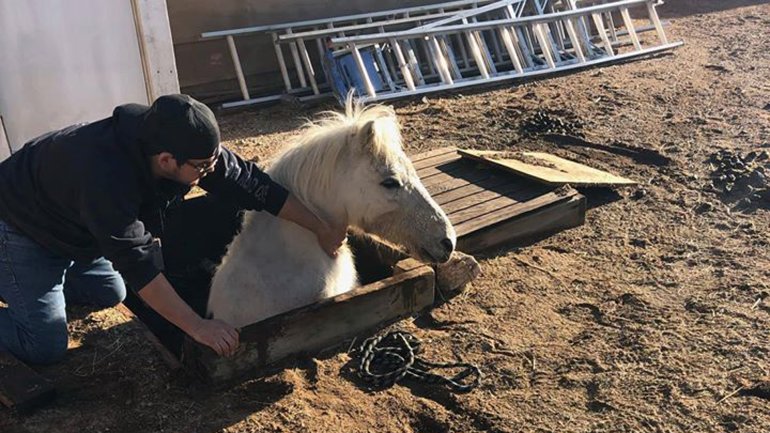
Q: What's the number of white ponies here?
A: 1